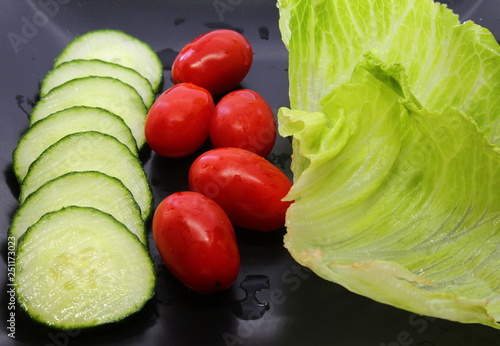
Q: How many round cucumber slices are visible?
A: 7